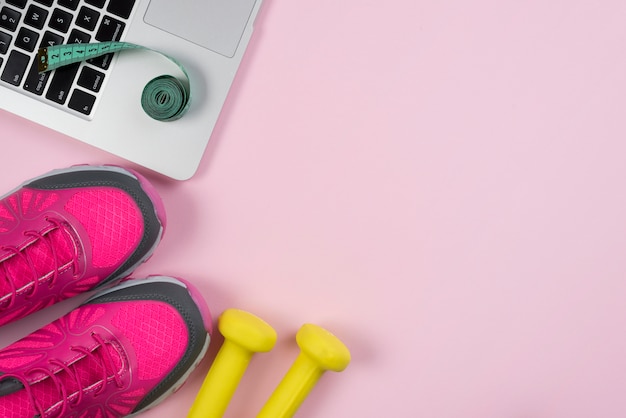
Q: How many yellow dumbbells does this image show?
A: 2